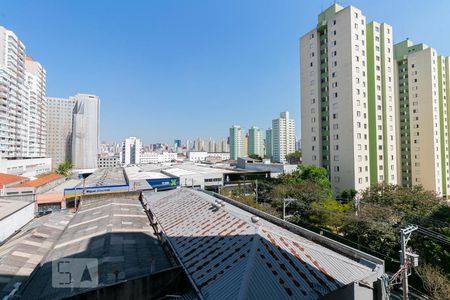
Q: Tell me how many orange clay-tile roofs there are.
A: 2